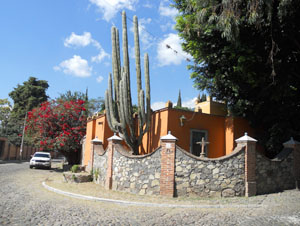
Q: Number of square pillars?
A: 5